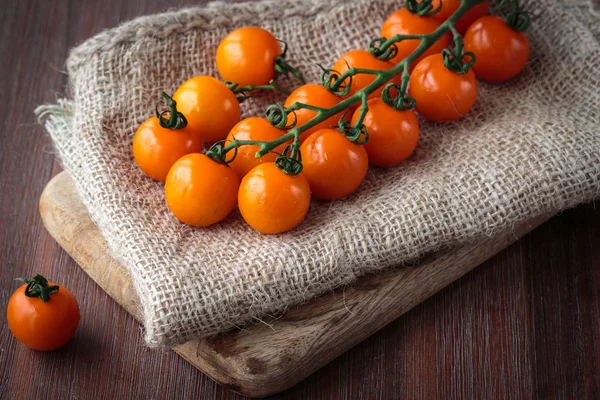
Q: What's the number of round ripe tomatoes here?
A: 15